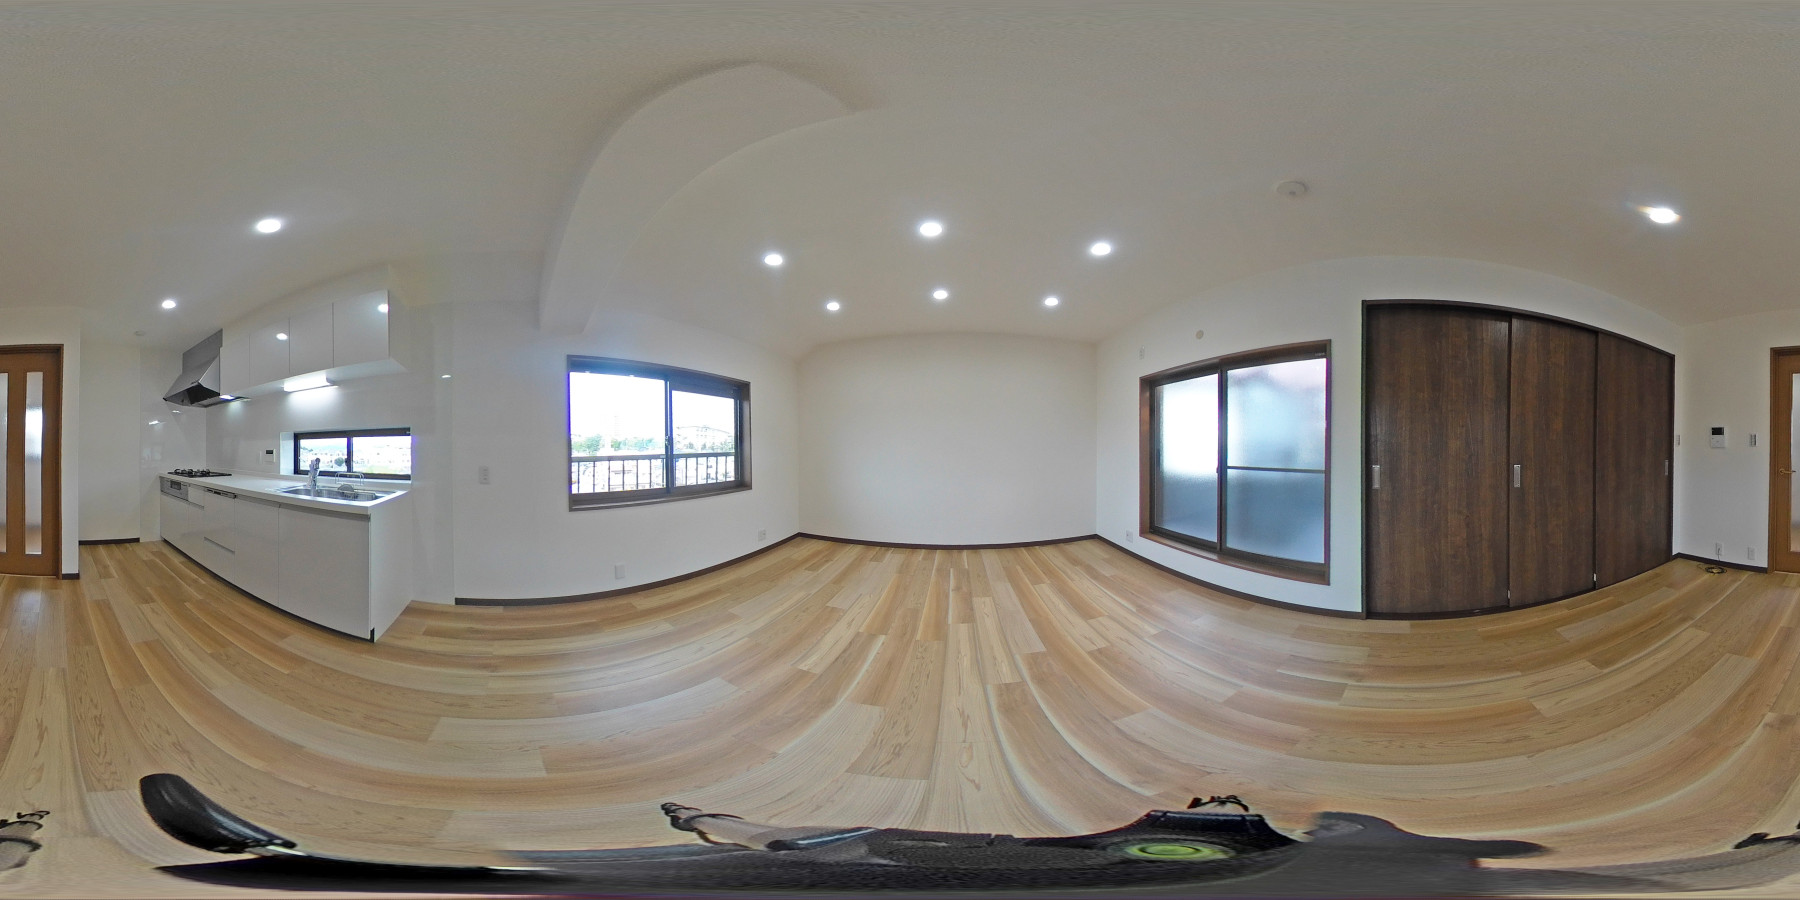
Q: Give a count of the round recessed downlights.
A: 9